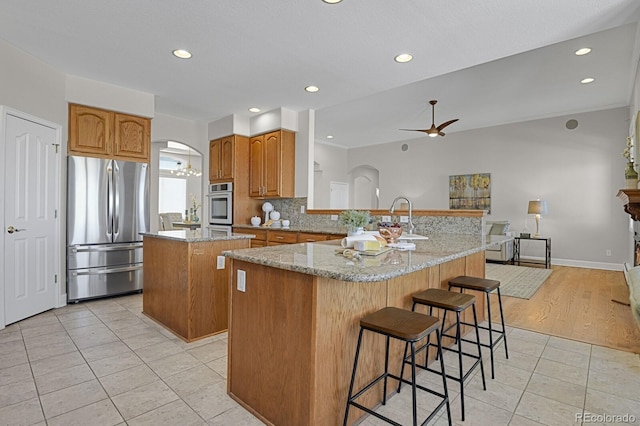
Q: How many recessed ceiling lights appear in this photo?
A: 8